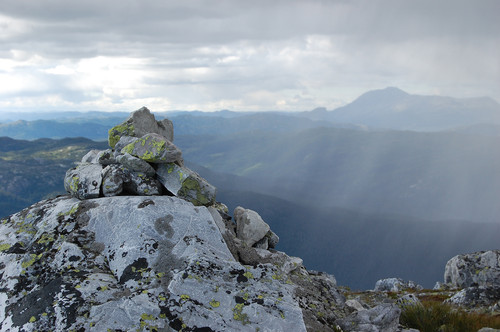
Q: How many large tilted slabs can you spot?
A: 1